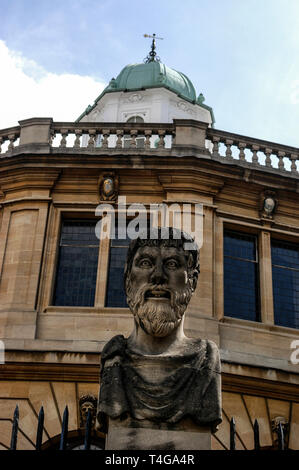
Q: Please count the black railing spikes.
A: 7